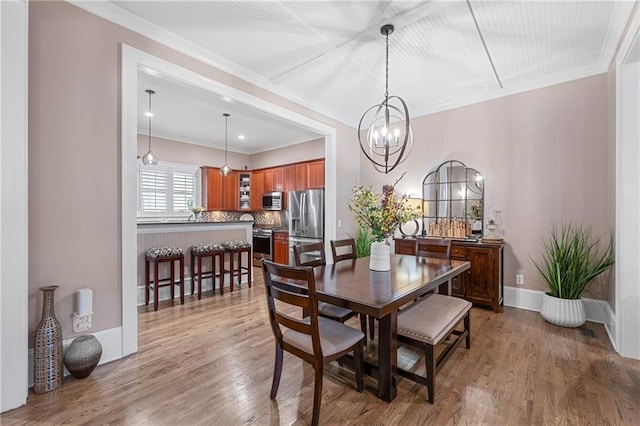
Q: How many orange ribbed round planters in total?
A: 0